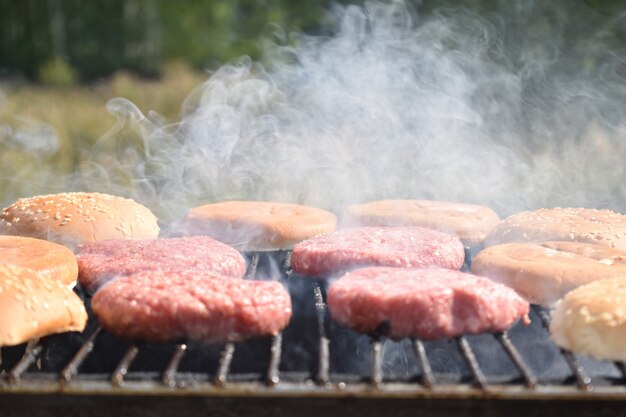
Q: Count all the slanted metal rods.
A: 13